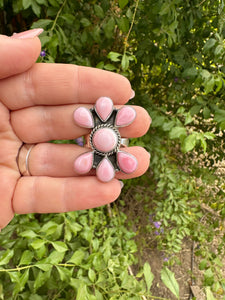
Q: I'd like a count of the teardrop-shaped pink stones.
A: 6